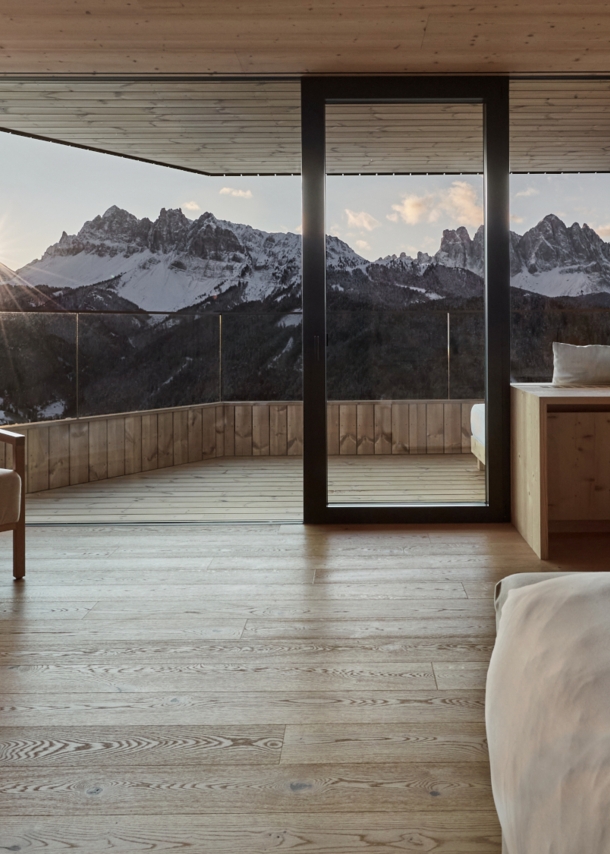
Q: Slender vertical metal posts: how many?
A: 3